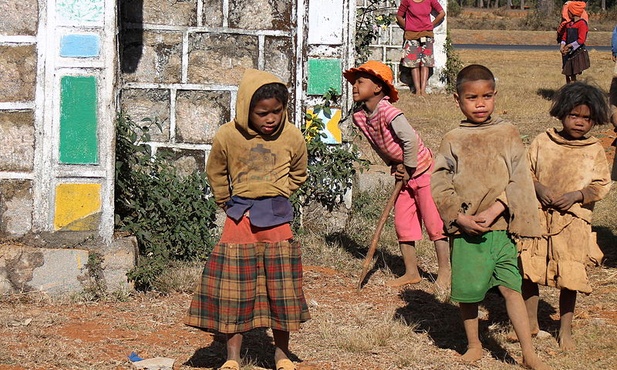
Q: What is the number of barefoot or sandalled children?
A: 4